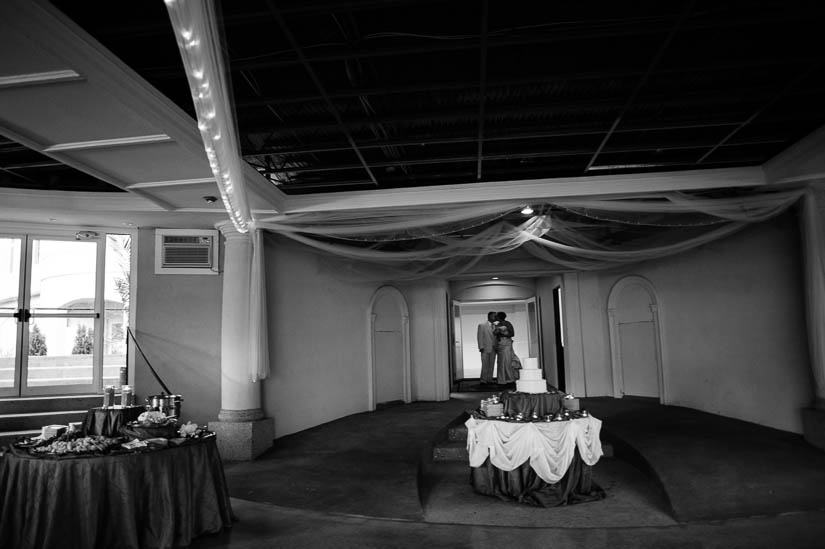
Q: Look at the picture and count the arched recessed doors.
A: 2